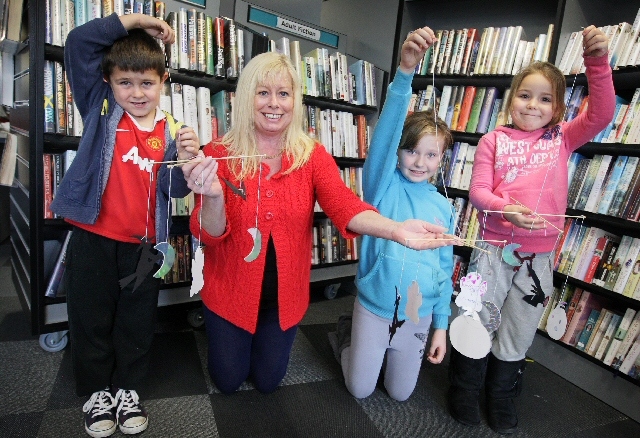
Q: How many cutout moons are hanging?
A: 4